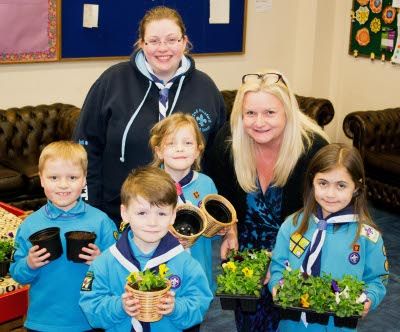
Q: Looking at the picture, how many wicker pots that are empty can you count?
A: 2